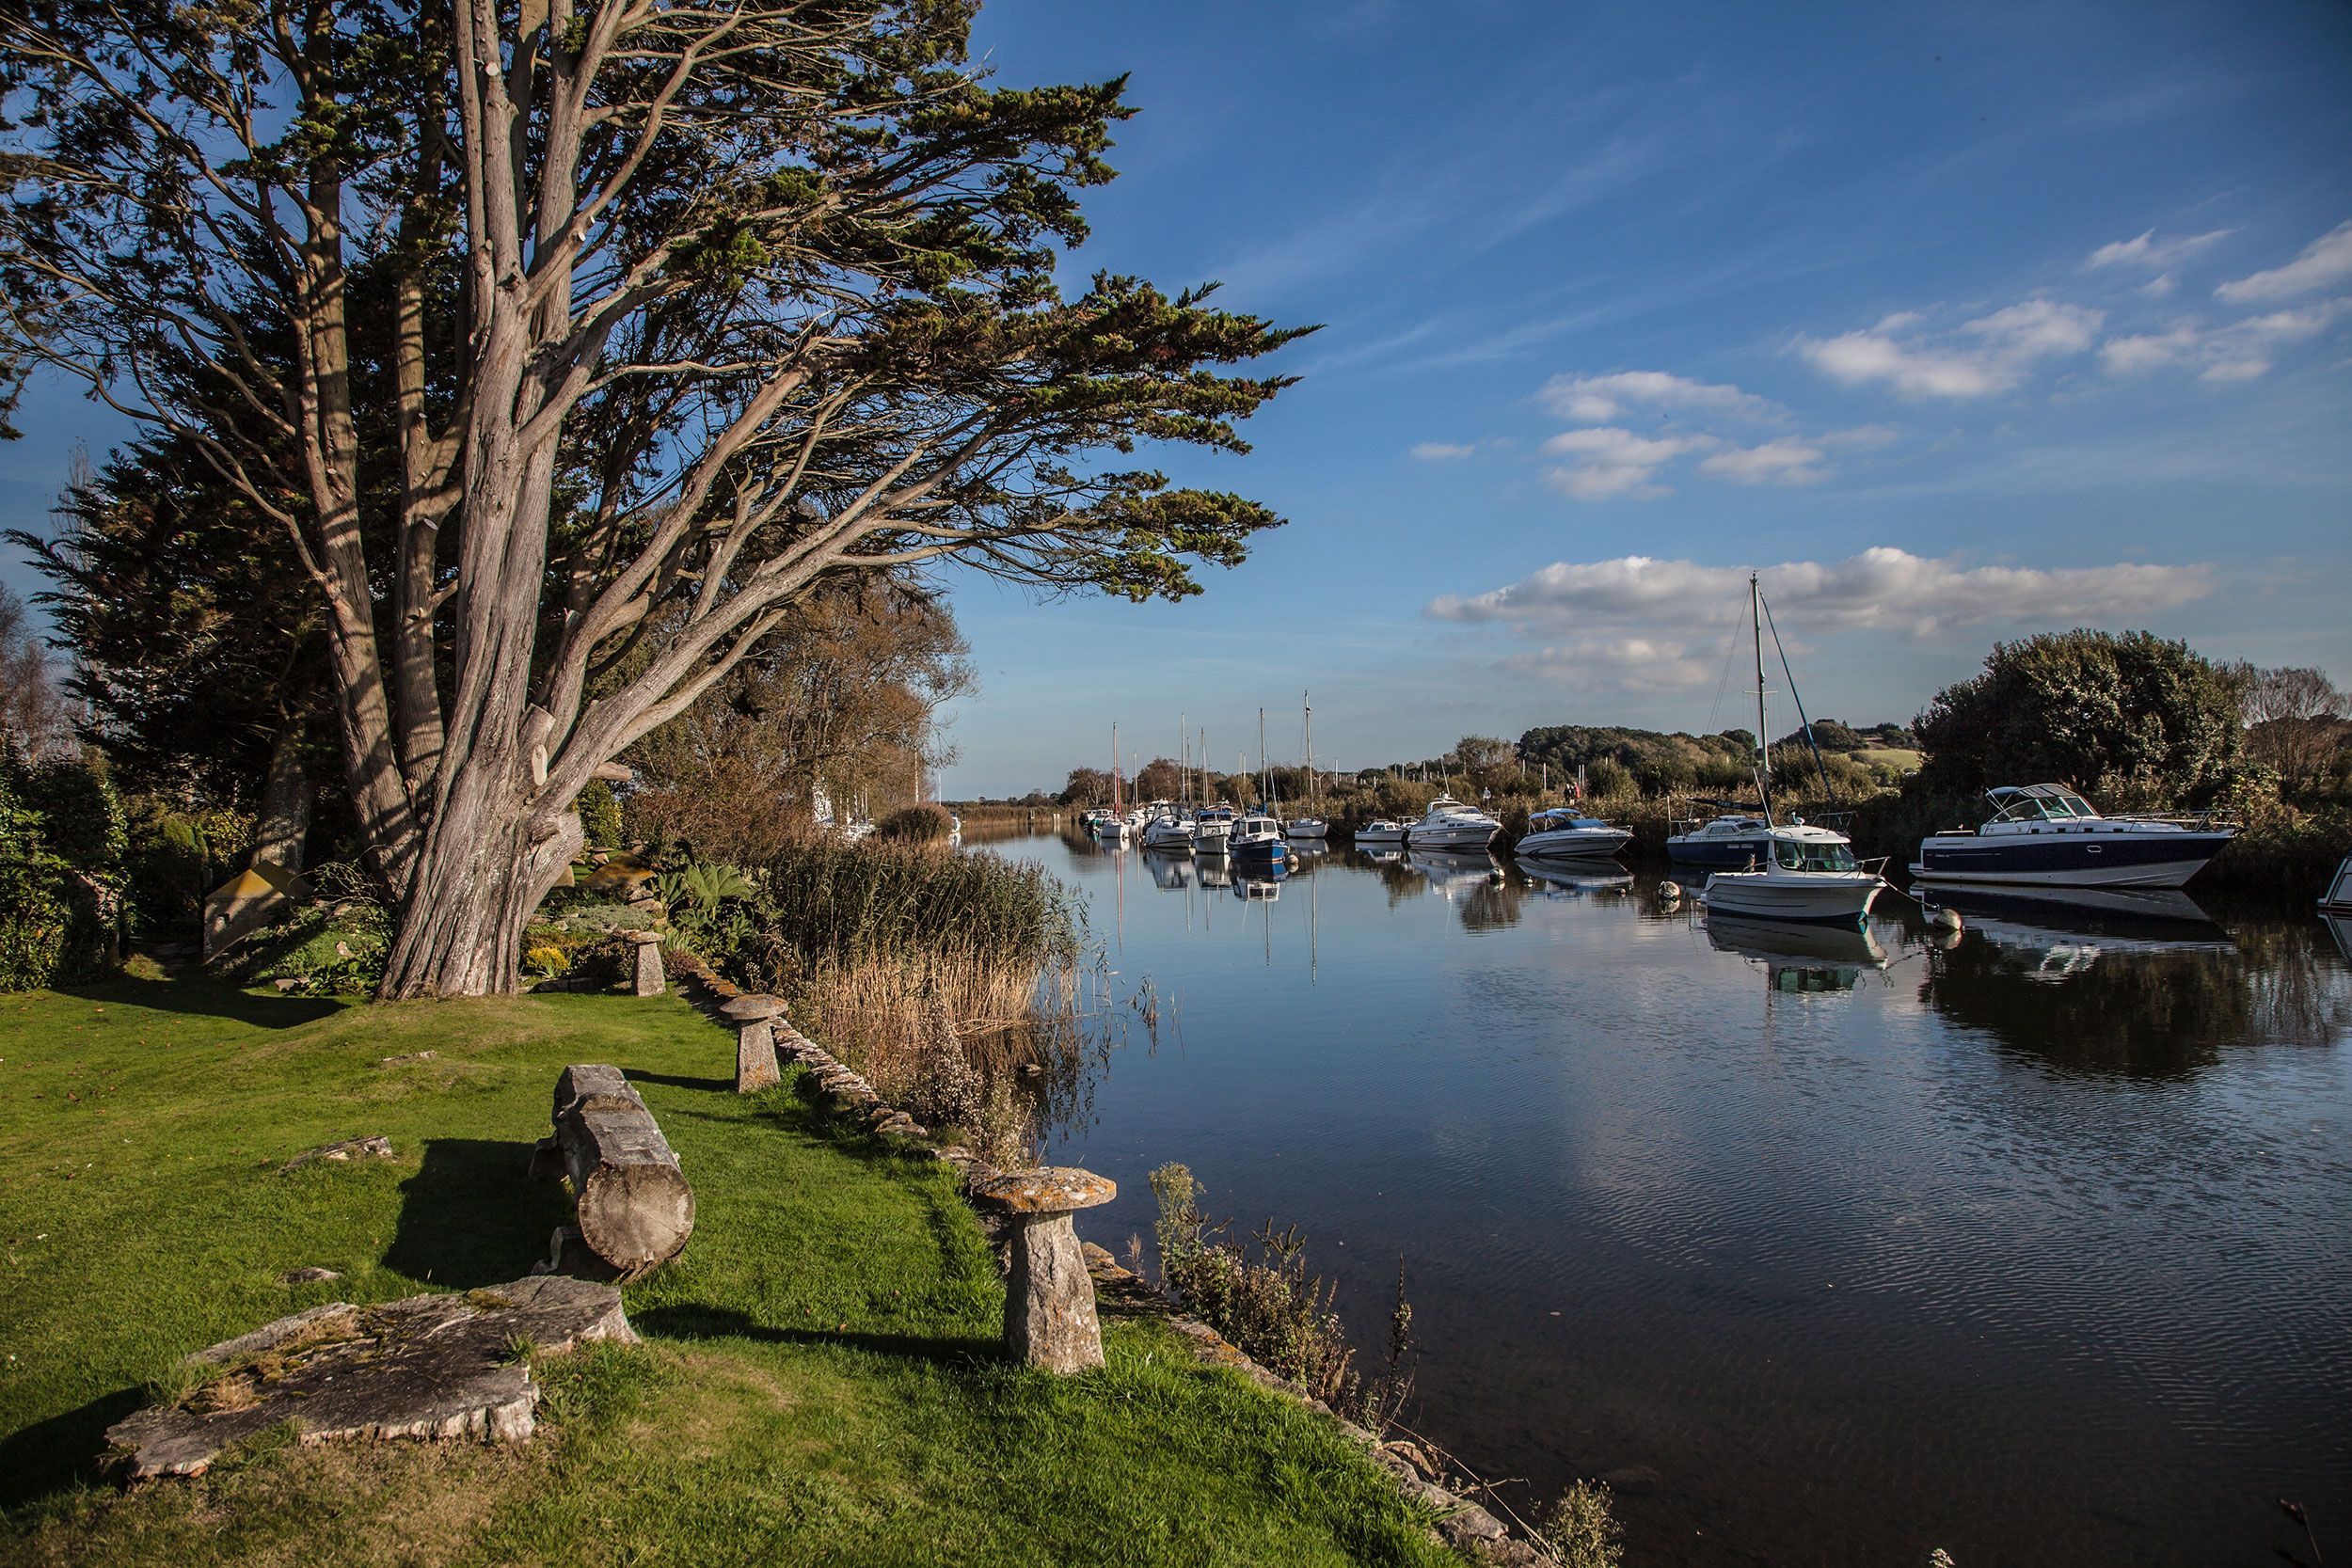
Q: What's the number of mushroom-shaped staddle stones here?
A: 3